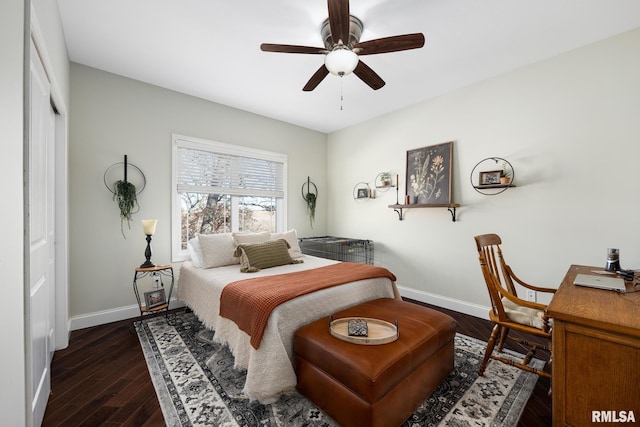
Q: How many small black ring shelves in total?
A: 3